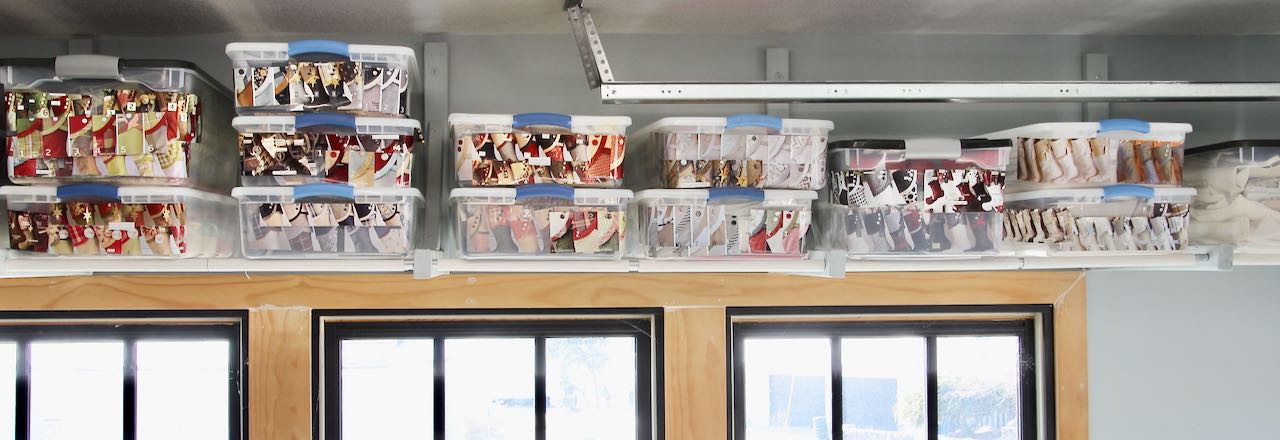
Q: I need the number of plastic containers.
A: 13